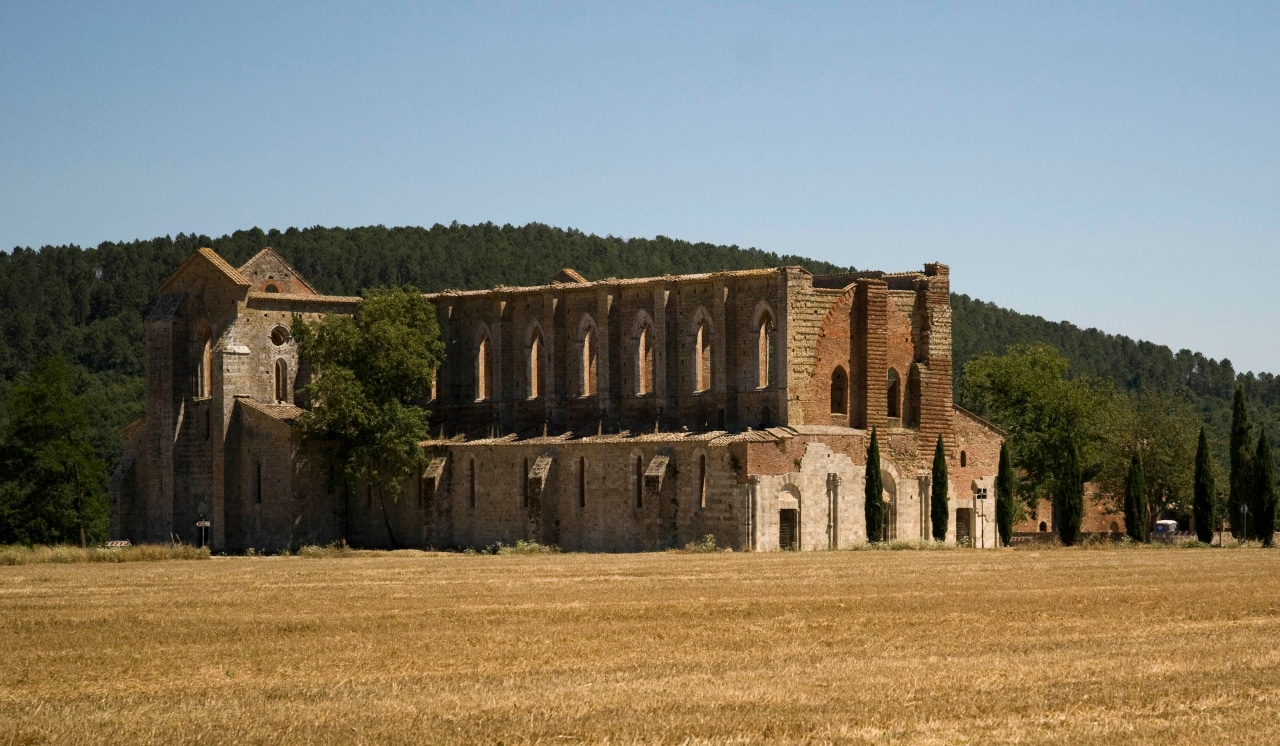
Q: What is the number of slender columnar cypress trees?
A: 8